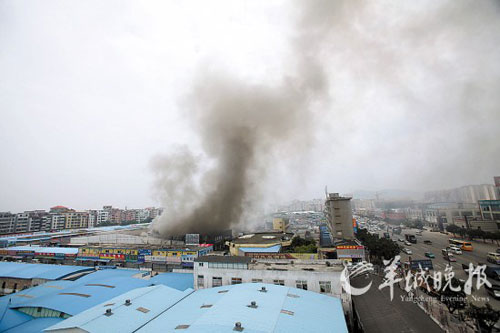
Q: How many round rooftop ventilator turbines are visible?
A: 5